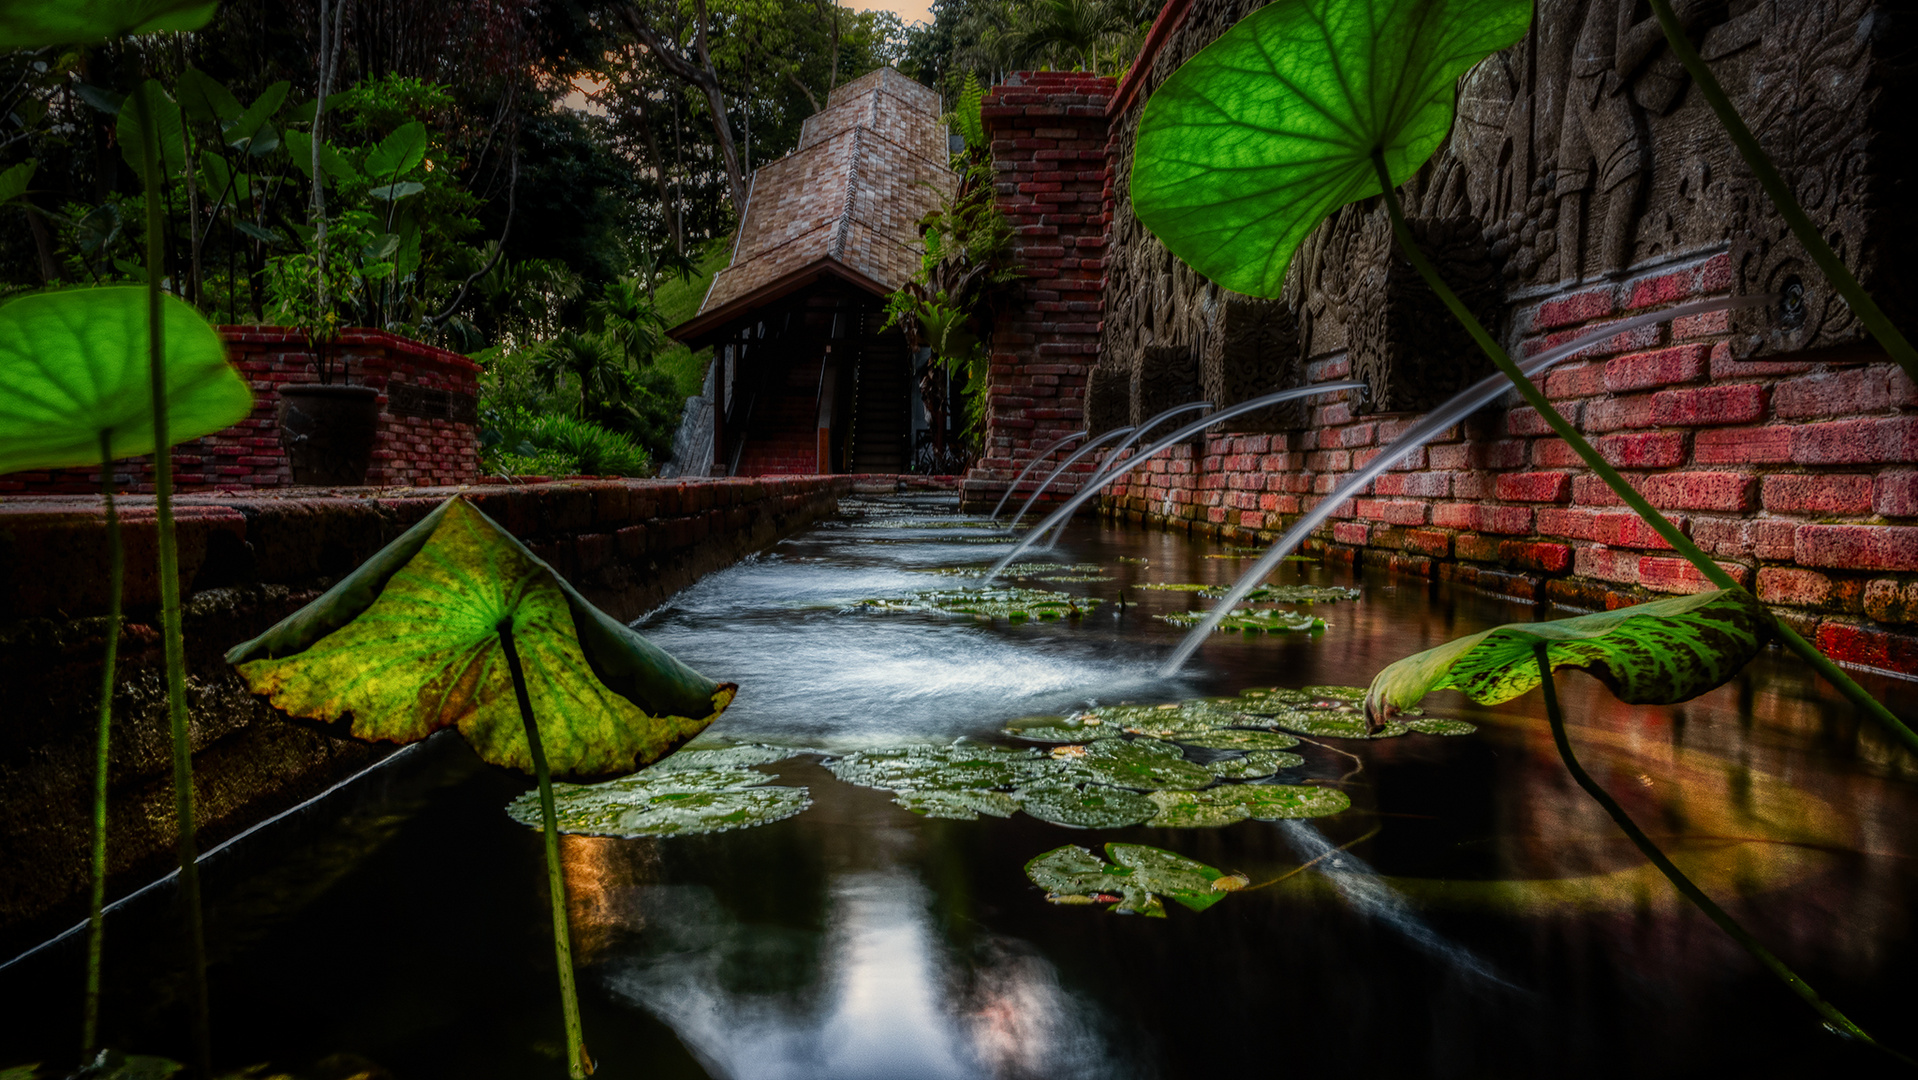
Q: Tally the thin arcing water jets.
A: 5